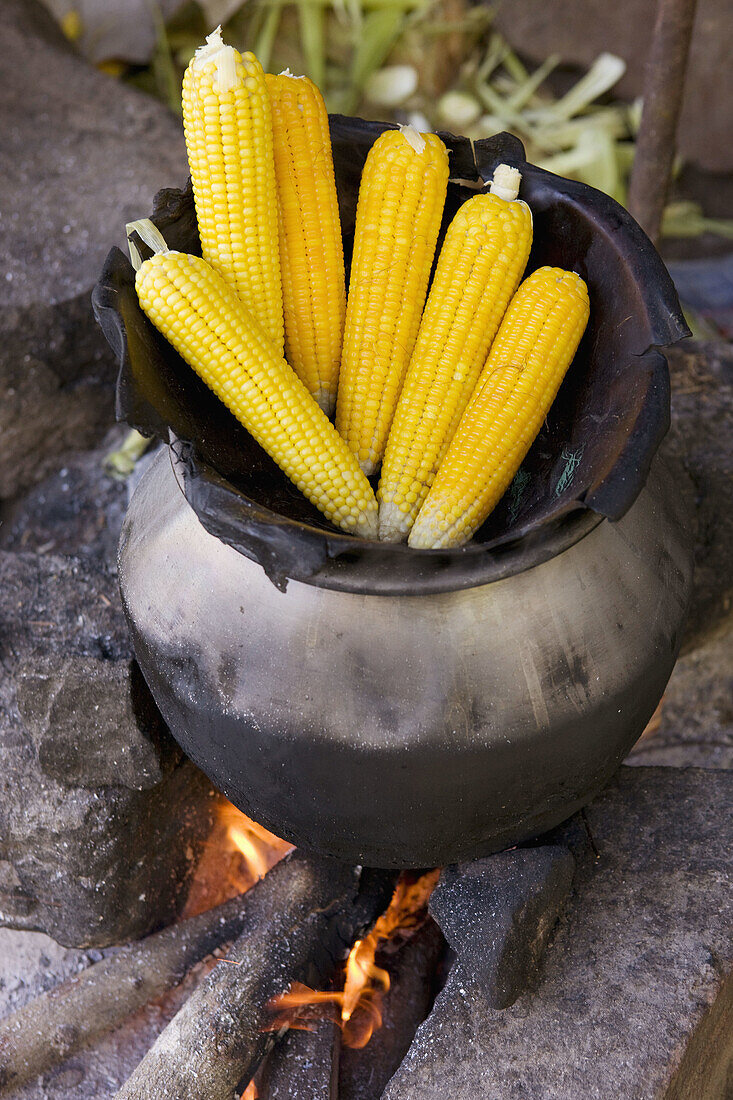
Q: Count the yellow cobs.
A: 6